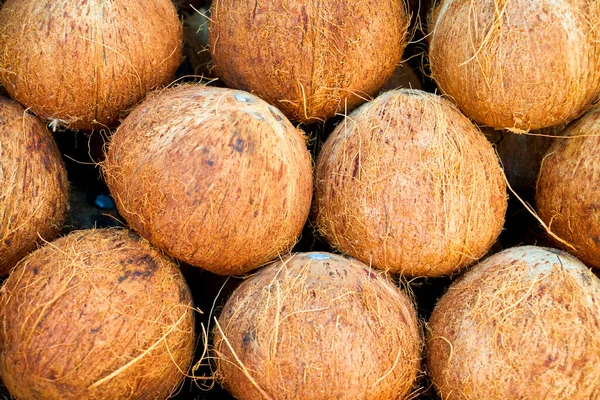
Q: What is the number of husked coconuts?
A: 10